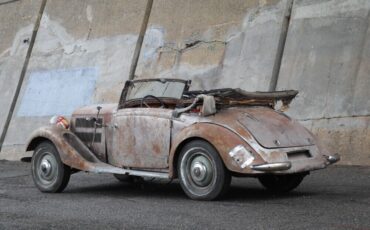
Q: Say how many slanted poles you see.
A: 3